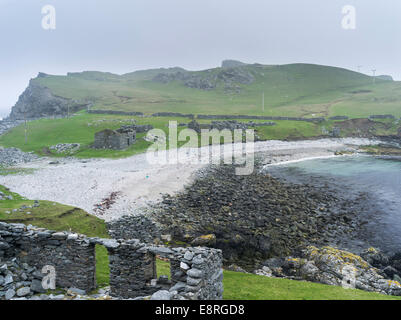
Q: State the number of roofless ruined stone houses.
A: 2